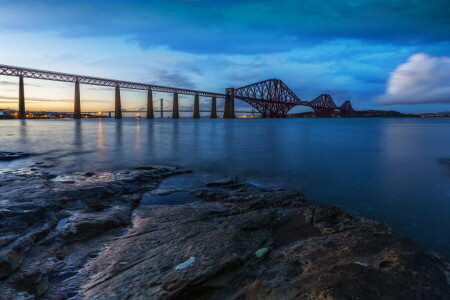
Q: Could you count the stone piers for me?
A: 8